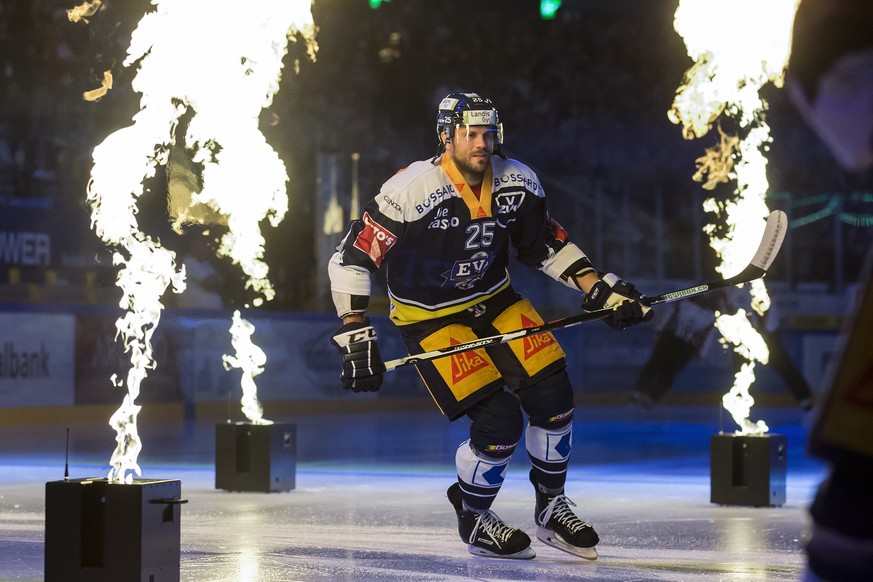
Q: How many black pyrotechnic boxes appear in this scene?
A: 3